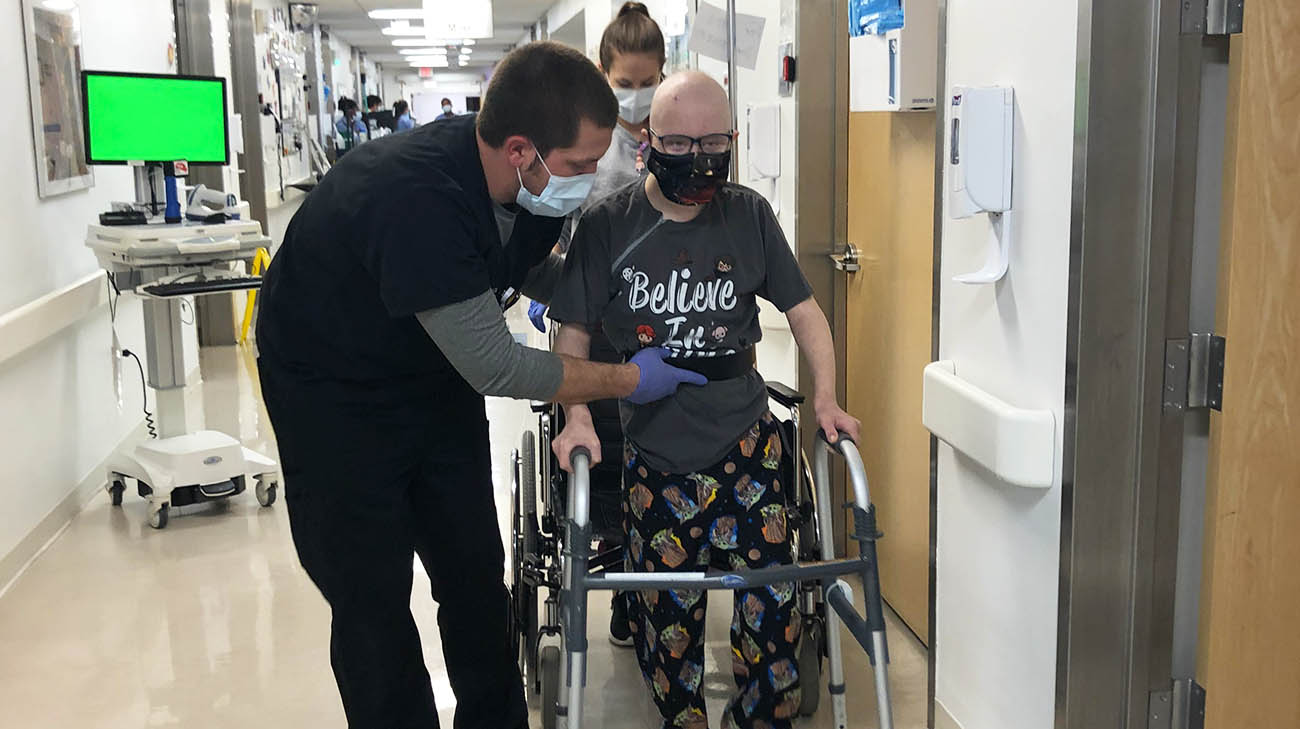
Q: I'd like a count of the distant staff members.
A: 4